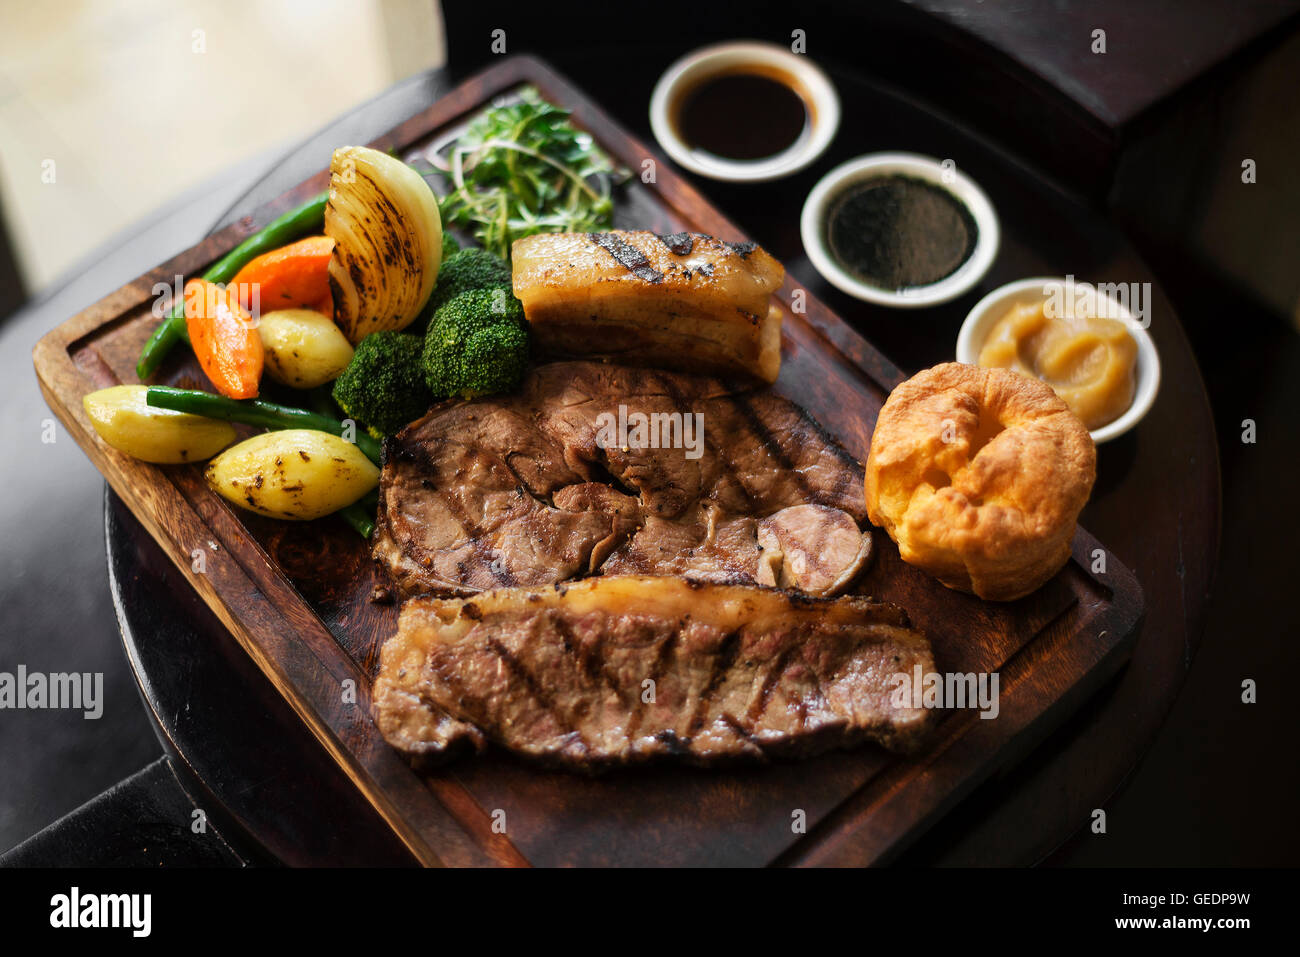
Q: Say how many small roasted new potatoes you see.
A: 3